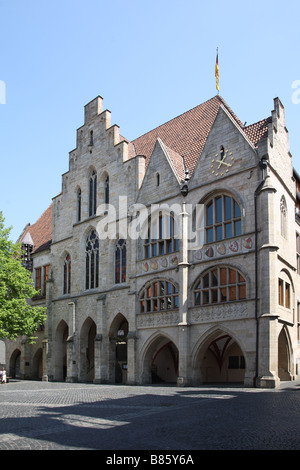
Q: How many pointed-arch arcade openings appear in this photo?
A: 8